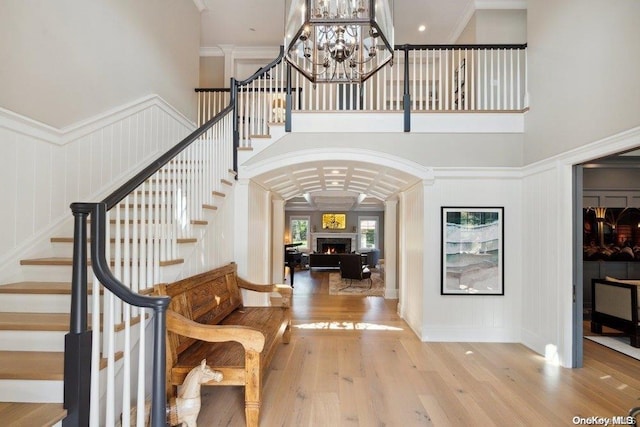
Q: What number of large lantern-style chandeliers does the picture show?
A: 1